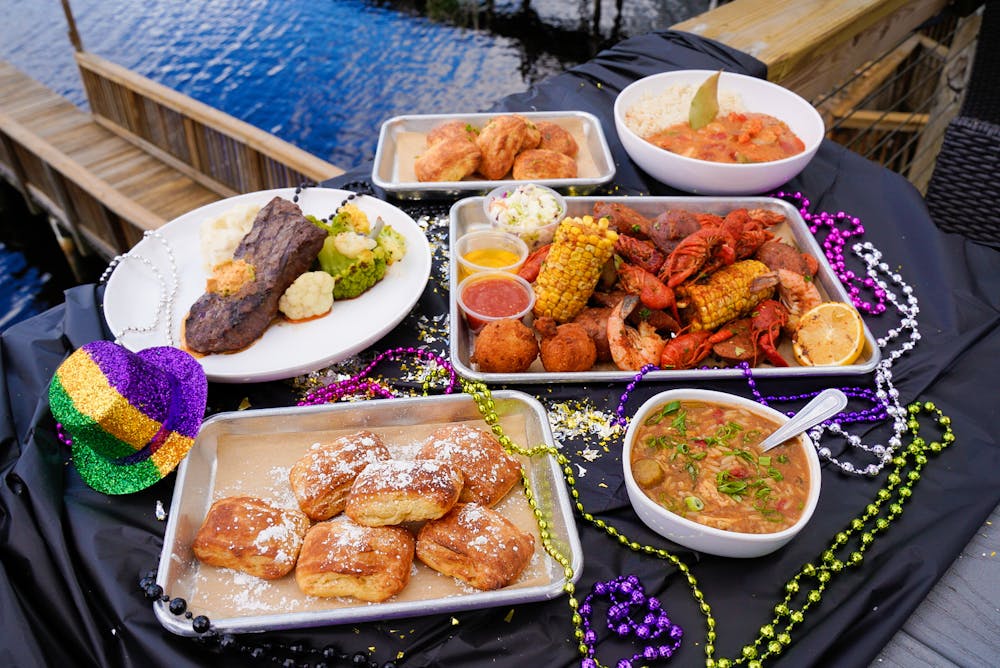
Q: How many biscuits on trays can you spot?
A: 12